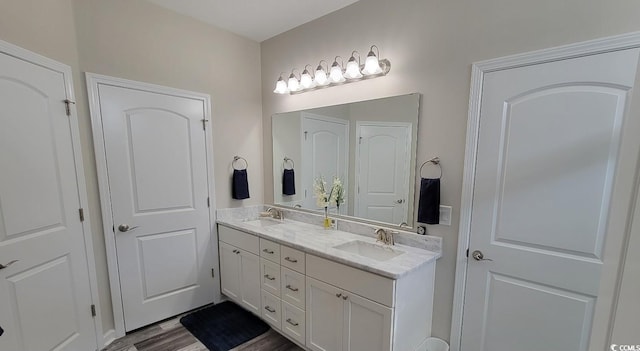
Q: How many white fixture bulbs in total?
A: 7